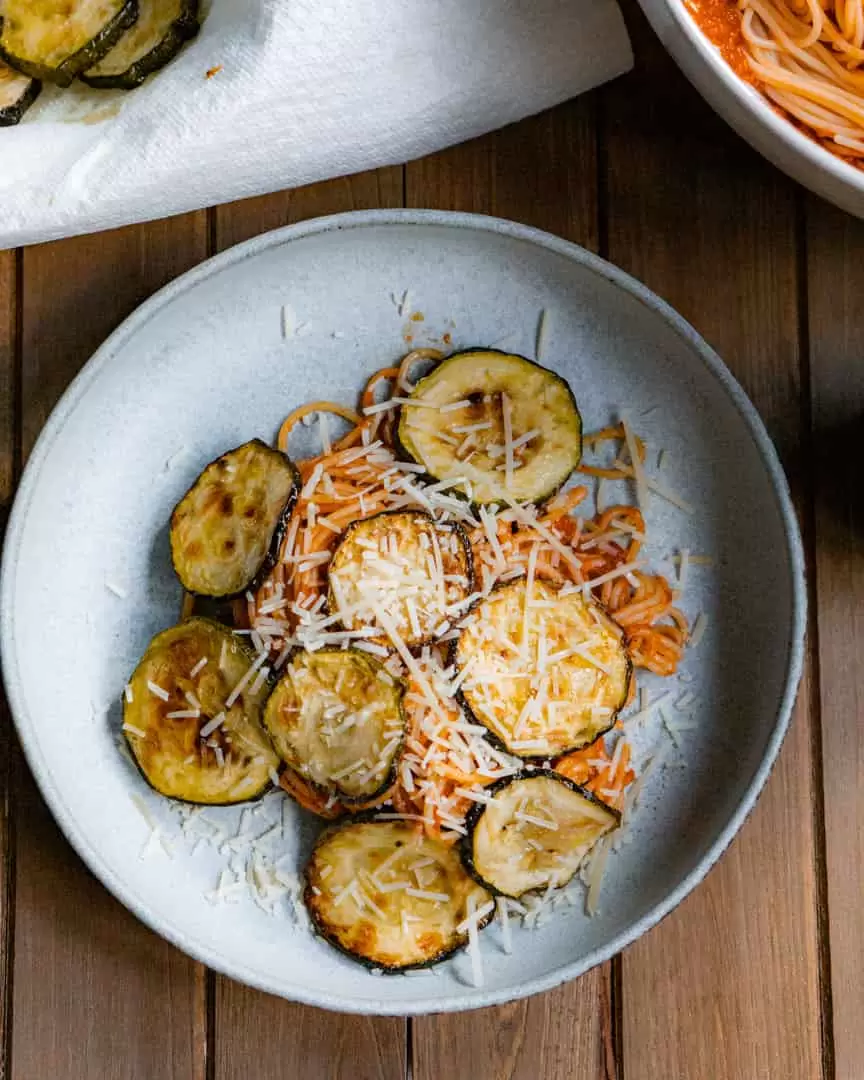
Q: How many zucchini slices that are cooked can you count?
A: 11